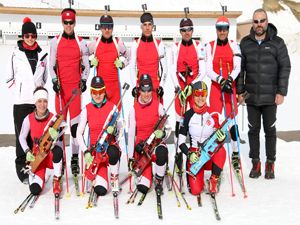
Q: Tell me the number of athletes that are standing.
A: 5